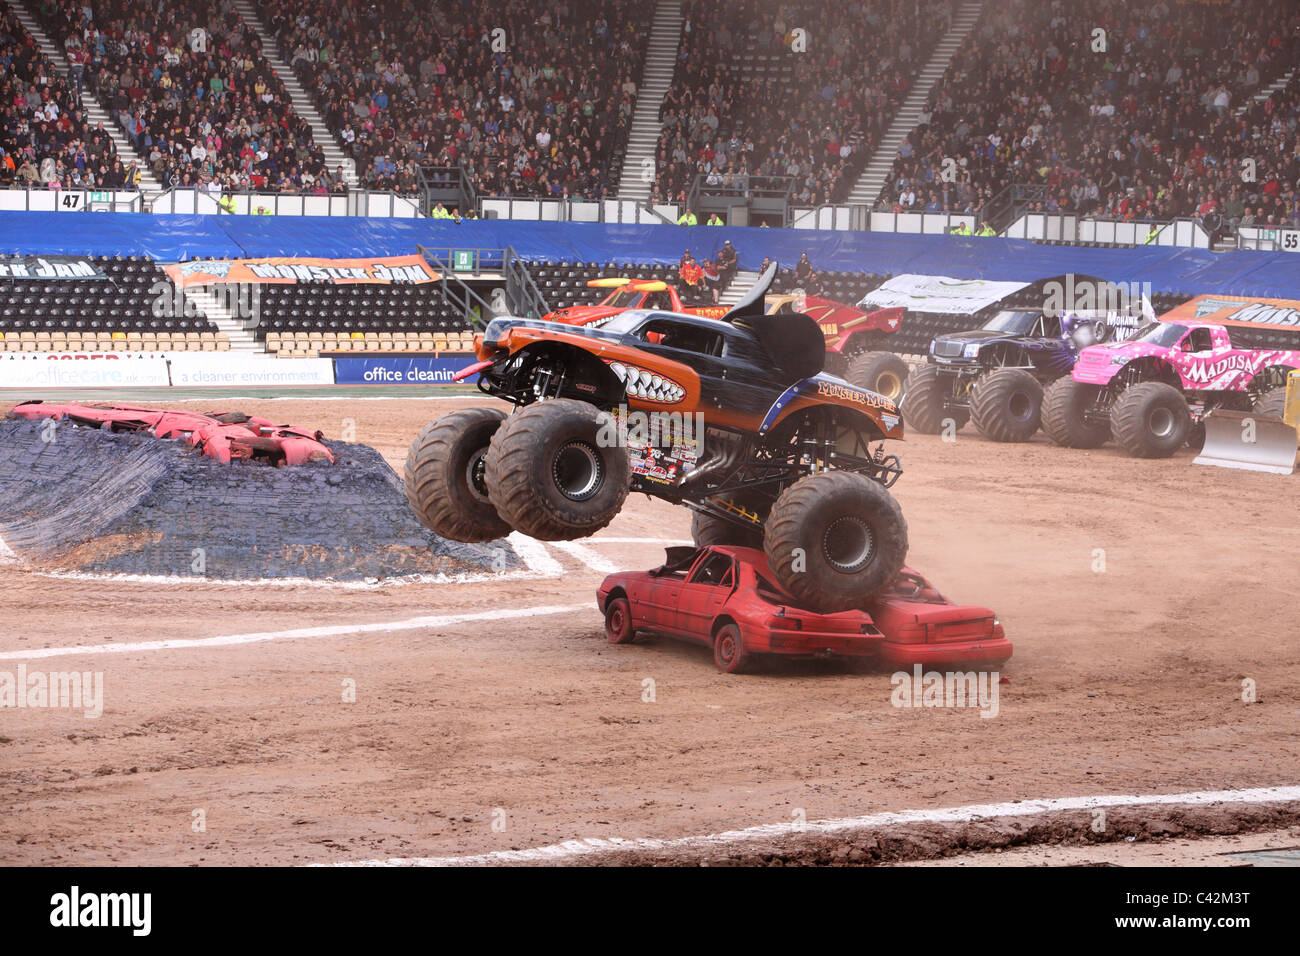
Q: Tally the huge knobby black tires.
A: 10